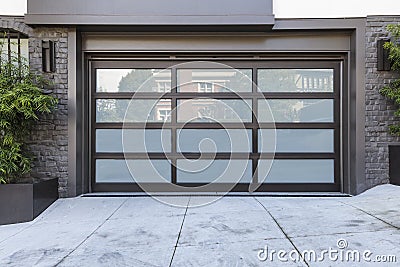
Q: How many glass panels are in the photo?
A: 12